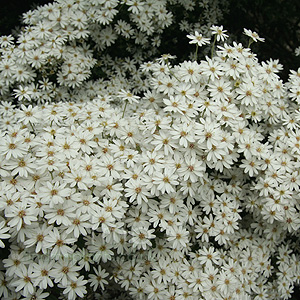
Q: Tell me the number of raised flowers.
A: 3